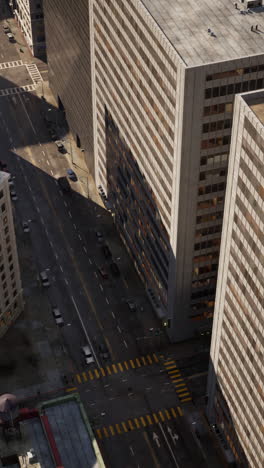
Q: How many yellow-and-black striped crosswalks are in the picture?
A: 3